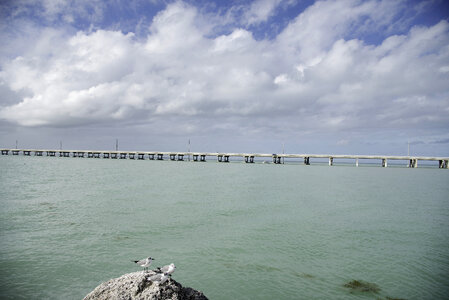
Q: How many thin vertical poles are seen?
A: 6